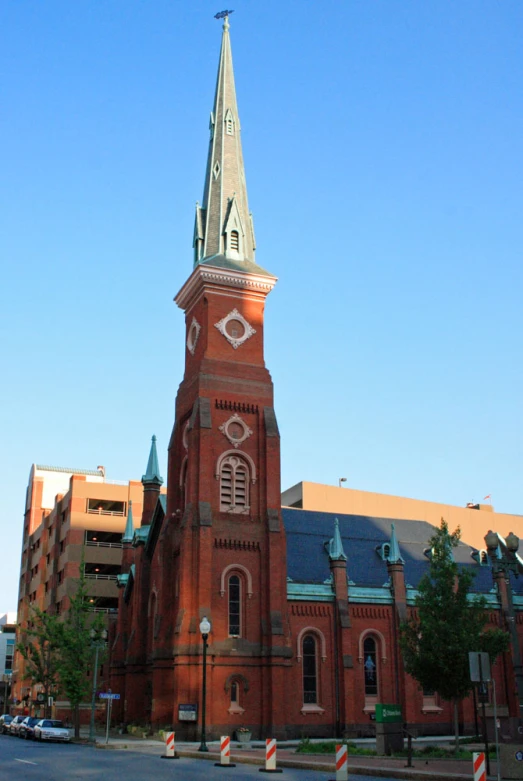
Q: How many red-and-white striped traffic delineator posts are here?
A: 5